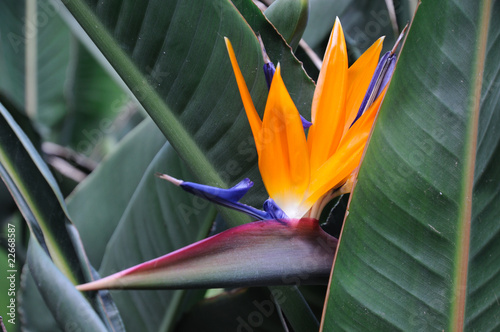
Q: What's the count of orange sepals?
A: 5